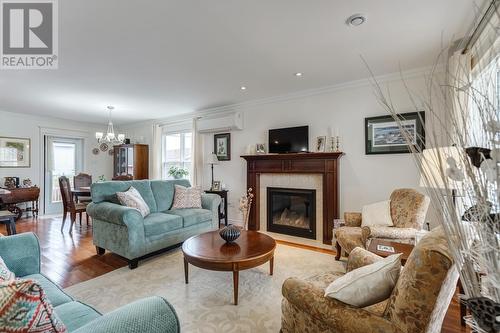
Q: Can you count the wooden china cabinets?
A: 1